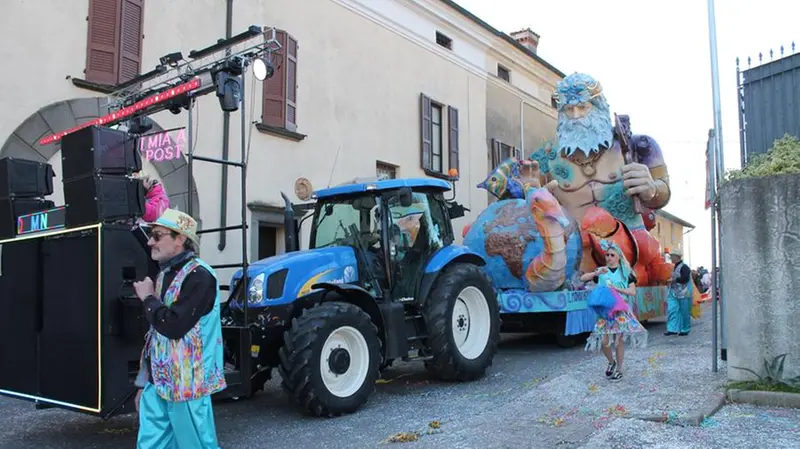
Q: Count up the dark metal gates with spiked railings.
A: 1